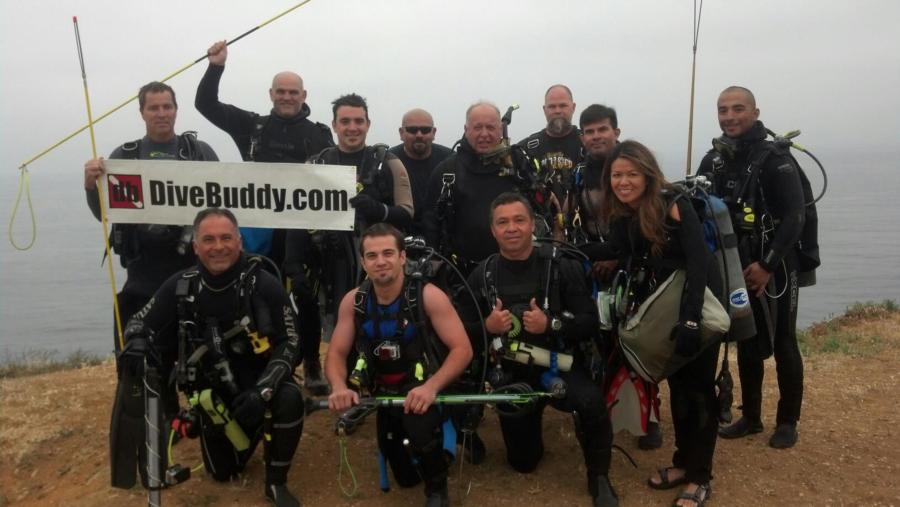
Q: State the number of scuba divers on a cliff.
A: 12